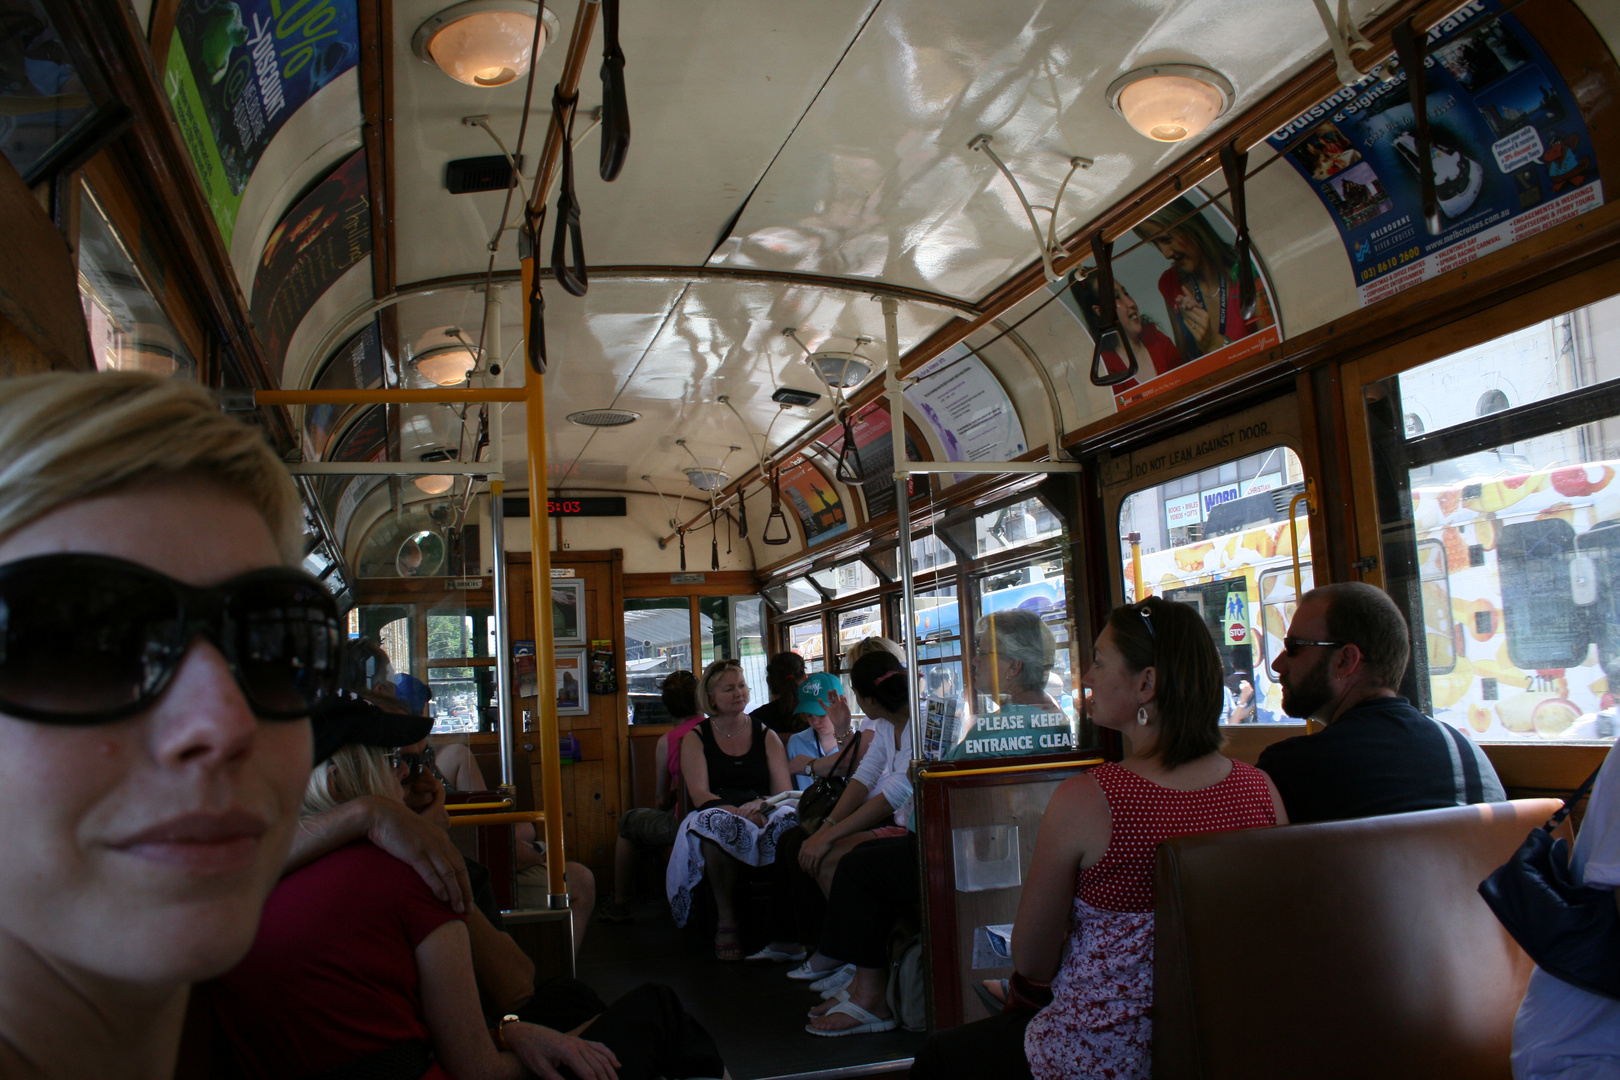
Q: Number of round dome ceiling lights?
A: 6